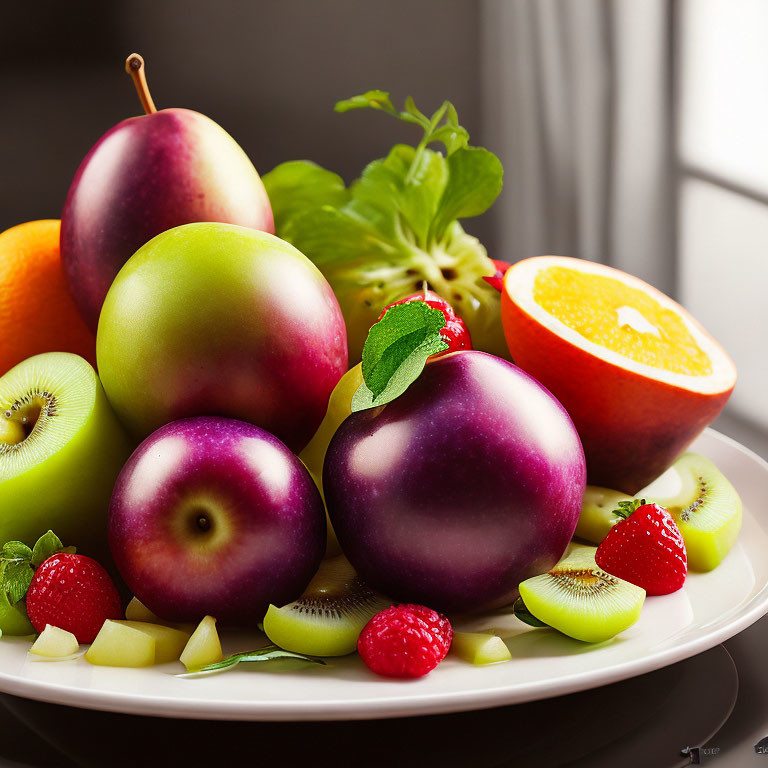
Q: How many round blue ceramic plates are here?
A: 0